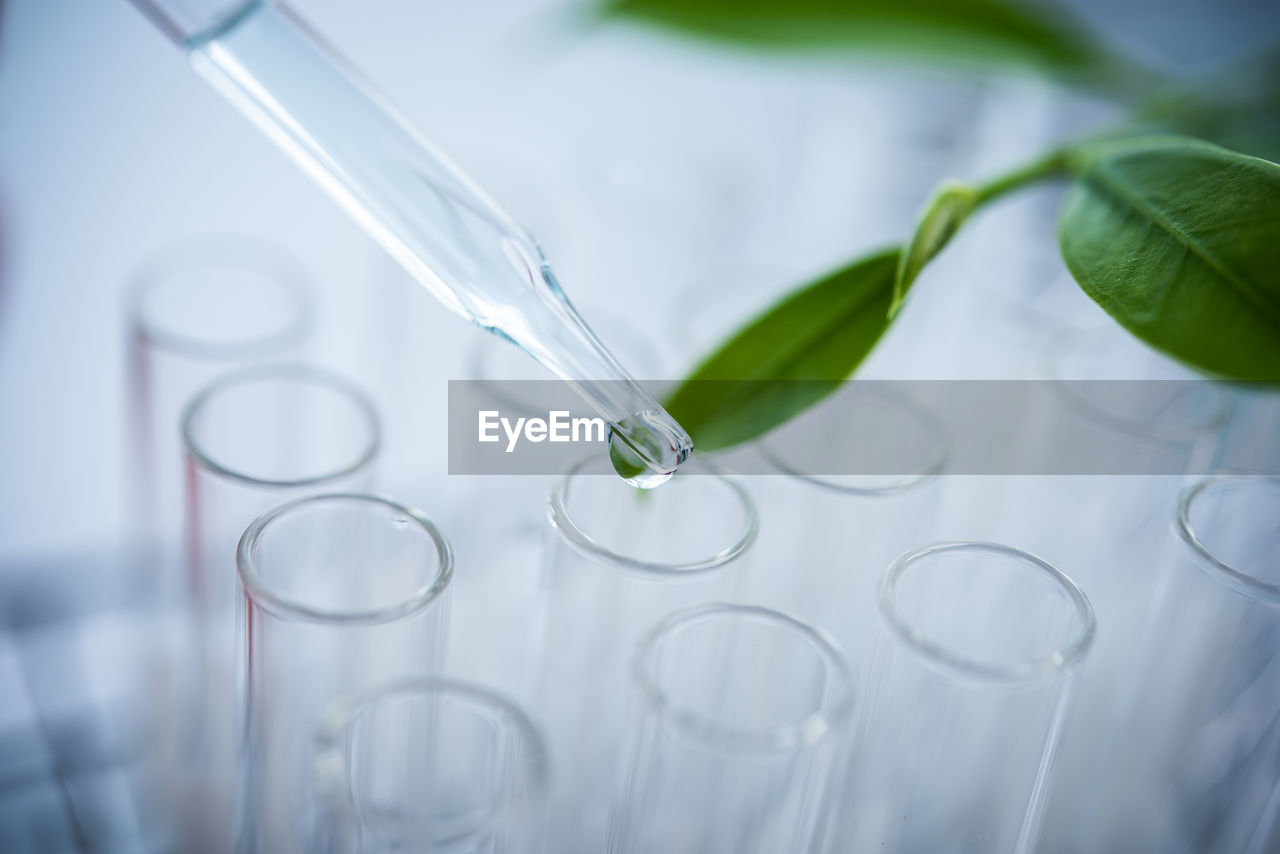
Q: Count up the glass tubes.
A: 11